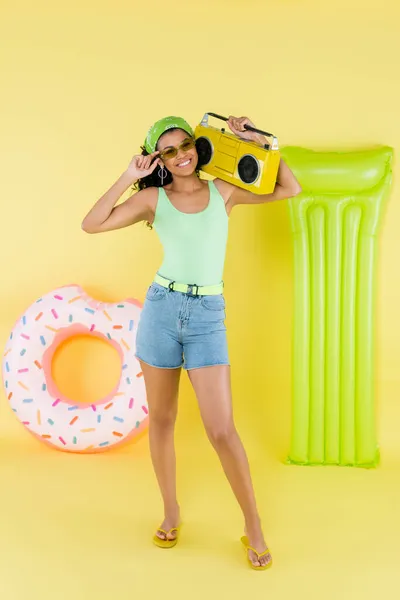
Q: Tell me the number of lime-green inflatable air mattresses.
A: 1